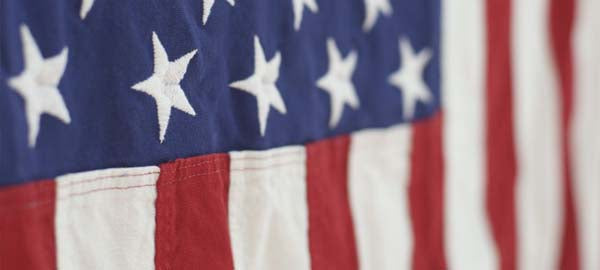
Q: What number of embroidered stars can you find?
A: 9